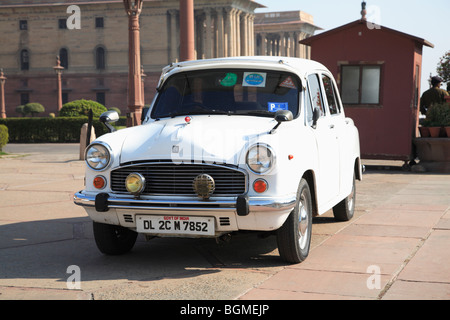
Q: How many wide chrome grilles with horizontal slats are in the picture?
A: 1